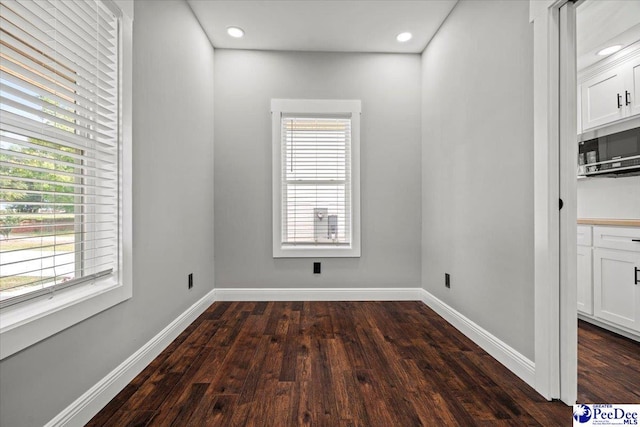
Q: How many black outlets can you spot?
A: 3